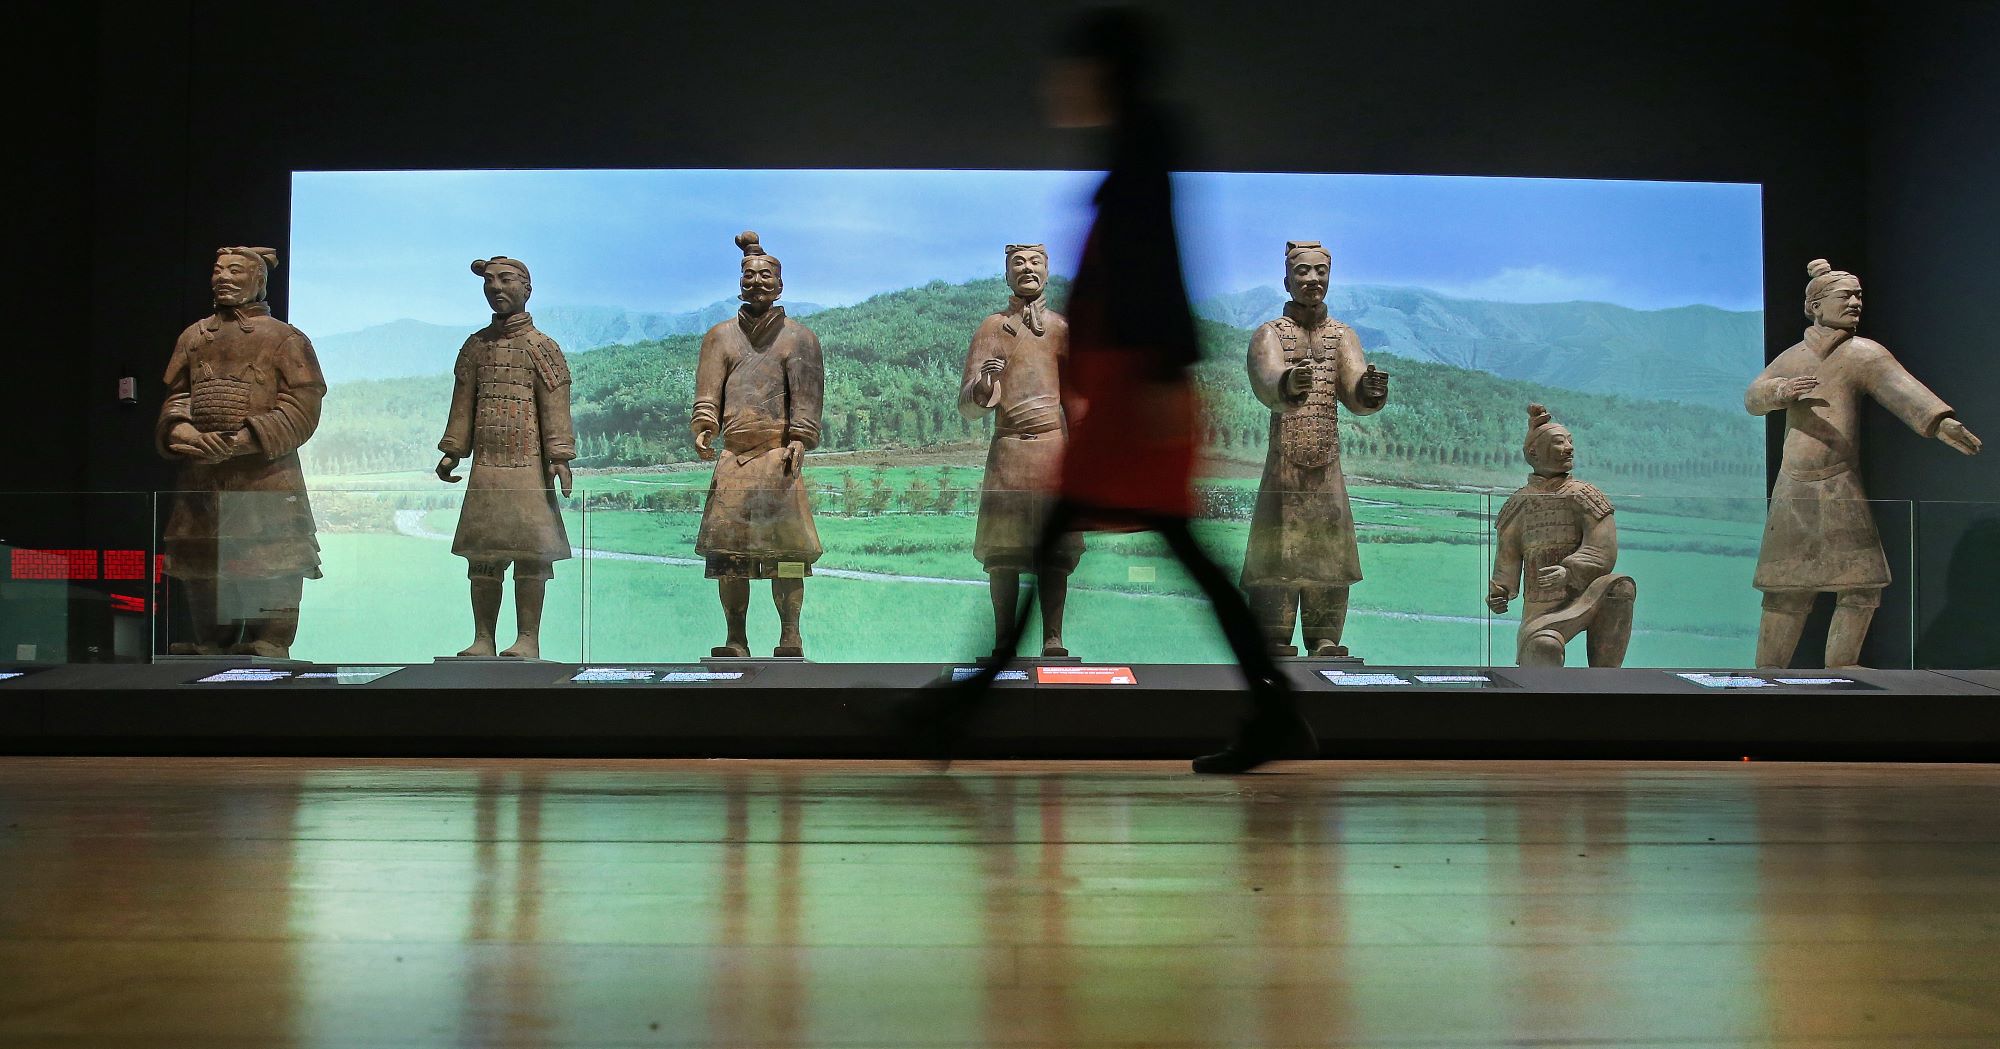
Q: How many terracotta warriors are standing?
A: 6